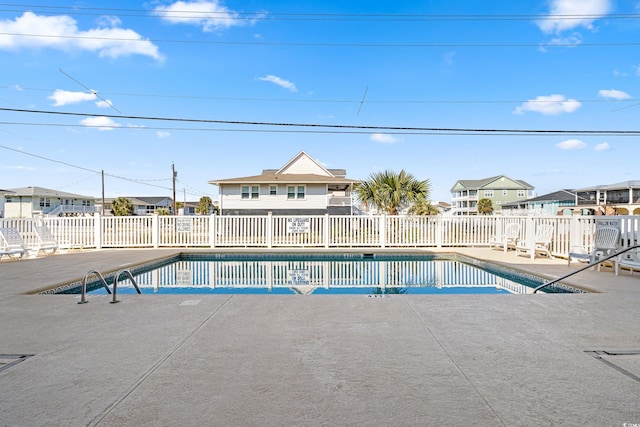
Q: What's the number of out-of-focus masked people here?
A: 0